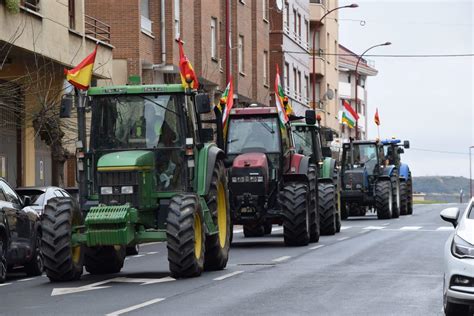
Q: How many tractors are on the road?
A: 5